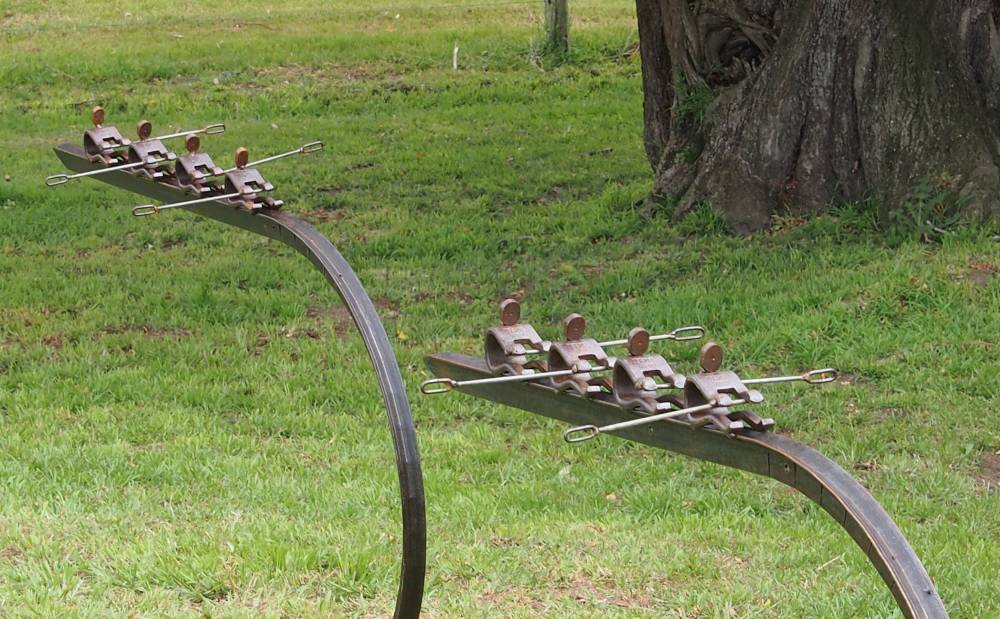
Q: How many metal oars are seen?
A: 8